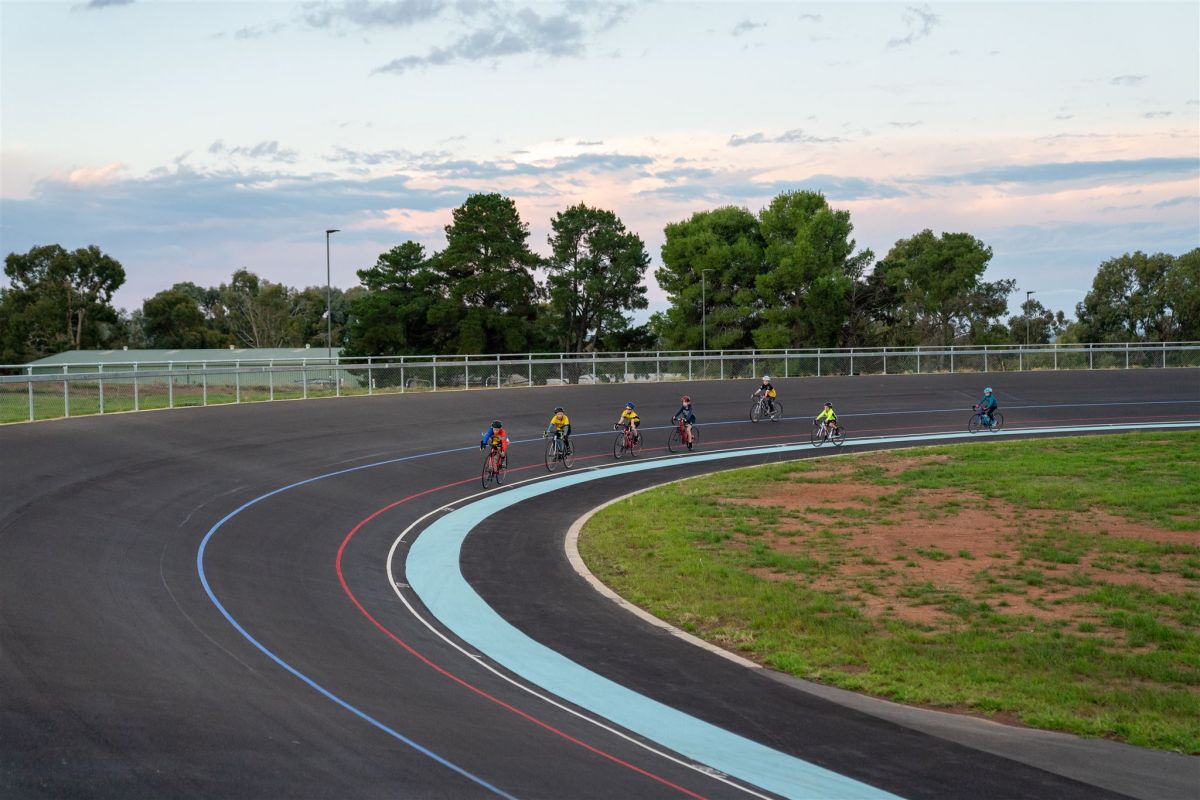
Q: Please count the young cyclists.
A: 7